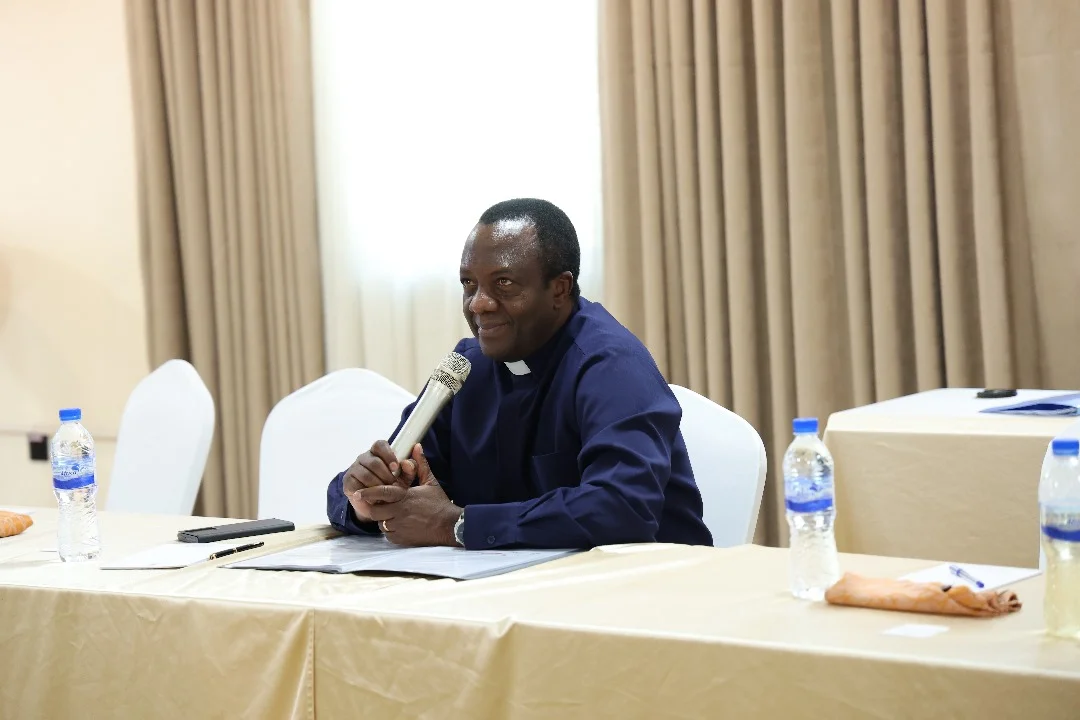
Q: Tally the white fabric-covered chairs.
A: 4